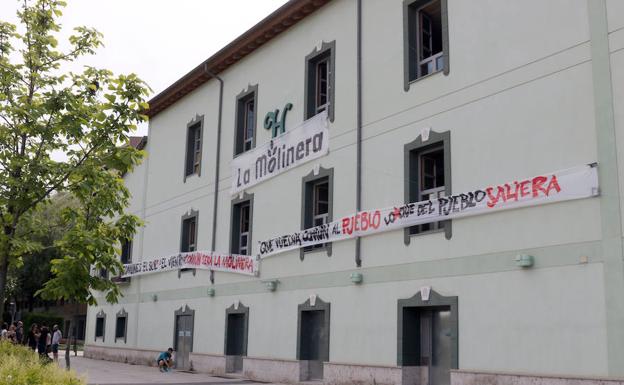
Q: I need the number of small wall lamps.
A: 5